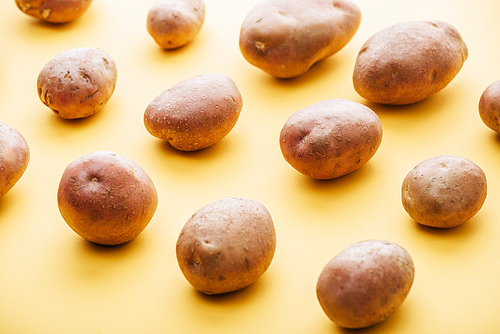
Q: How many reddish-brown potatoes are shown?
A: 13